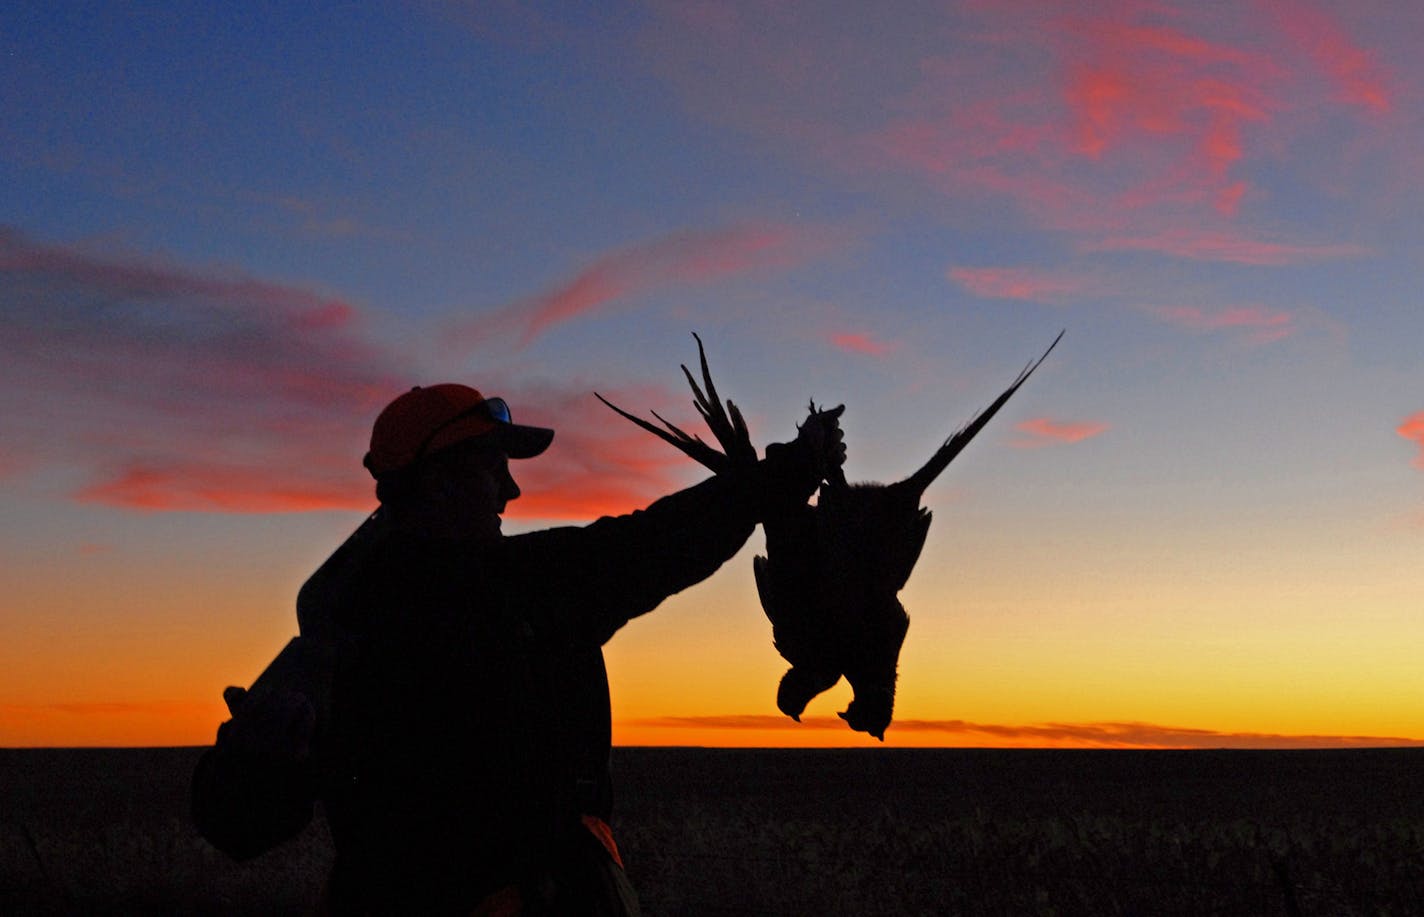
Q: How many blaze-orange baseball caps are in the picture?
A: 1